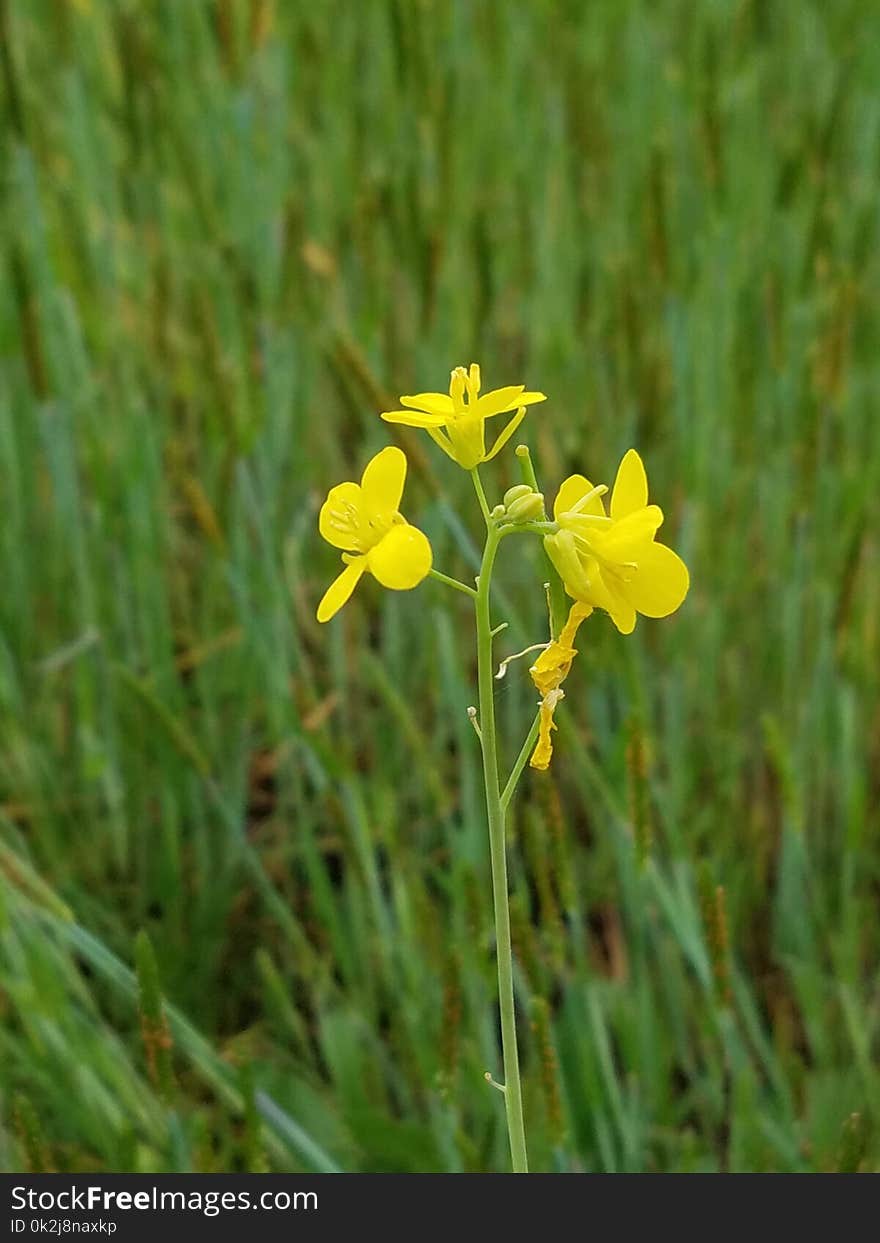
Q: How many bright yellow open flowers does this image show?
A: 3